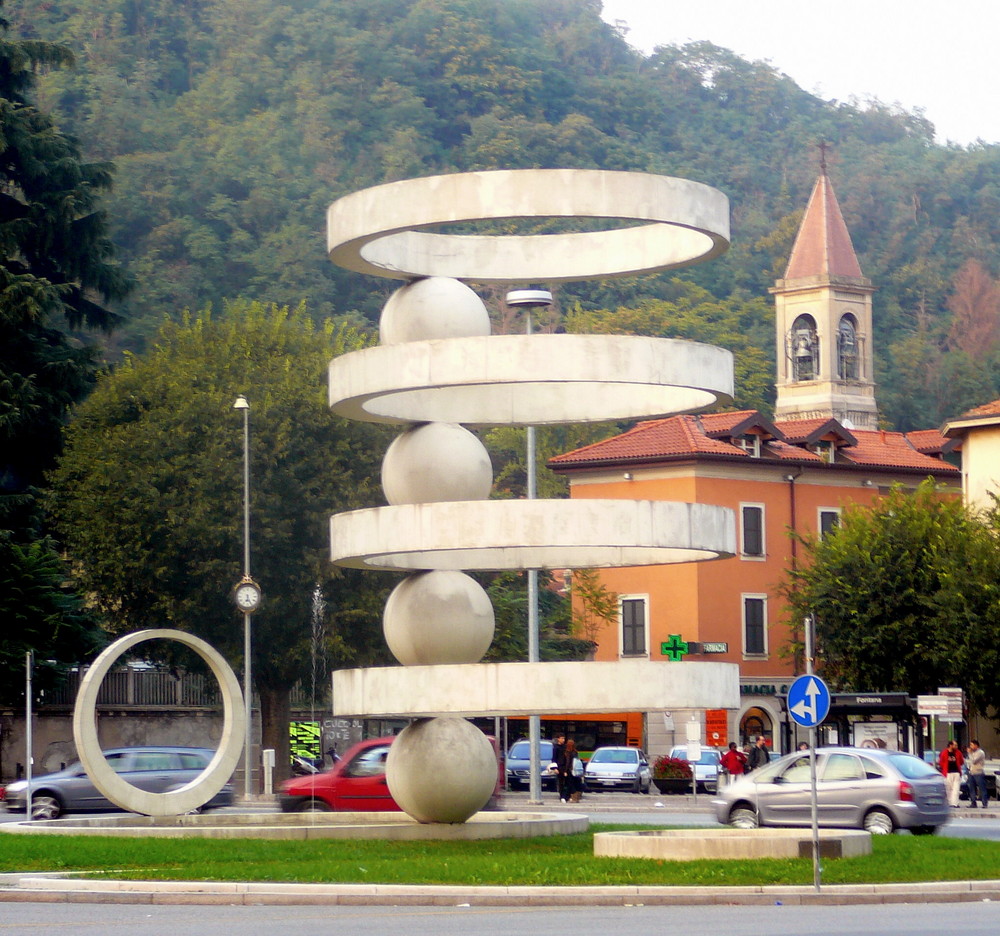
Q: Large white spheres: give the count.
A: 4